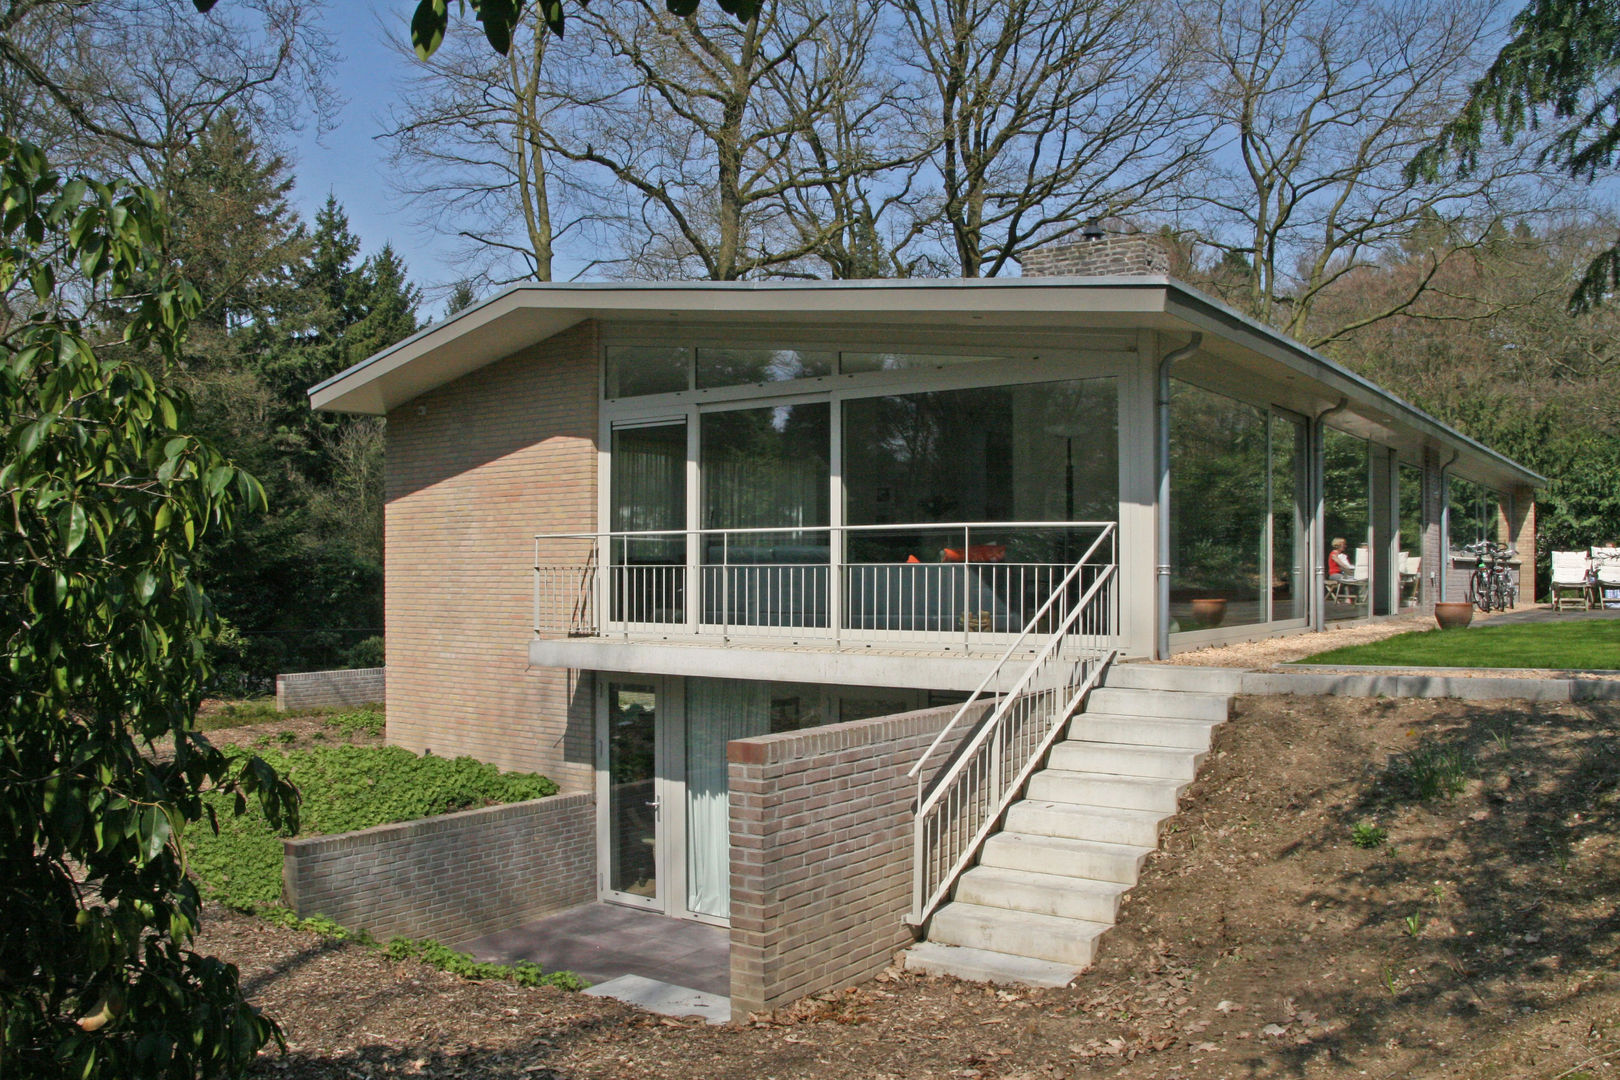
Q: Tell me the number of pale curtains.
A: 1